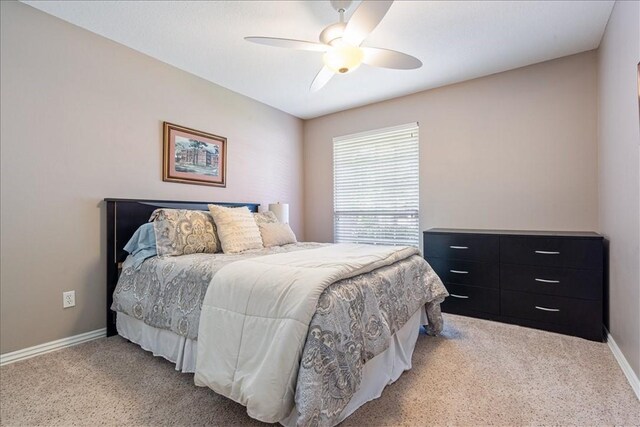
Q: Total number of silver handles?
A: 6